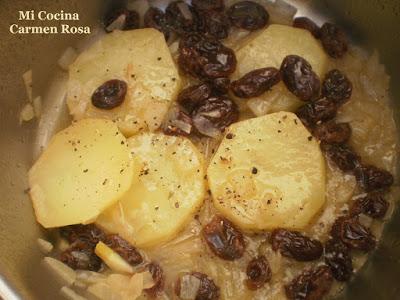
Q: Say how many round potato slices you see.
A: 5